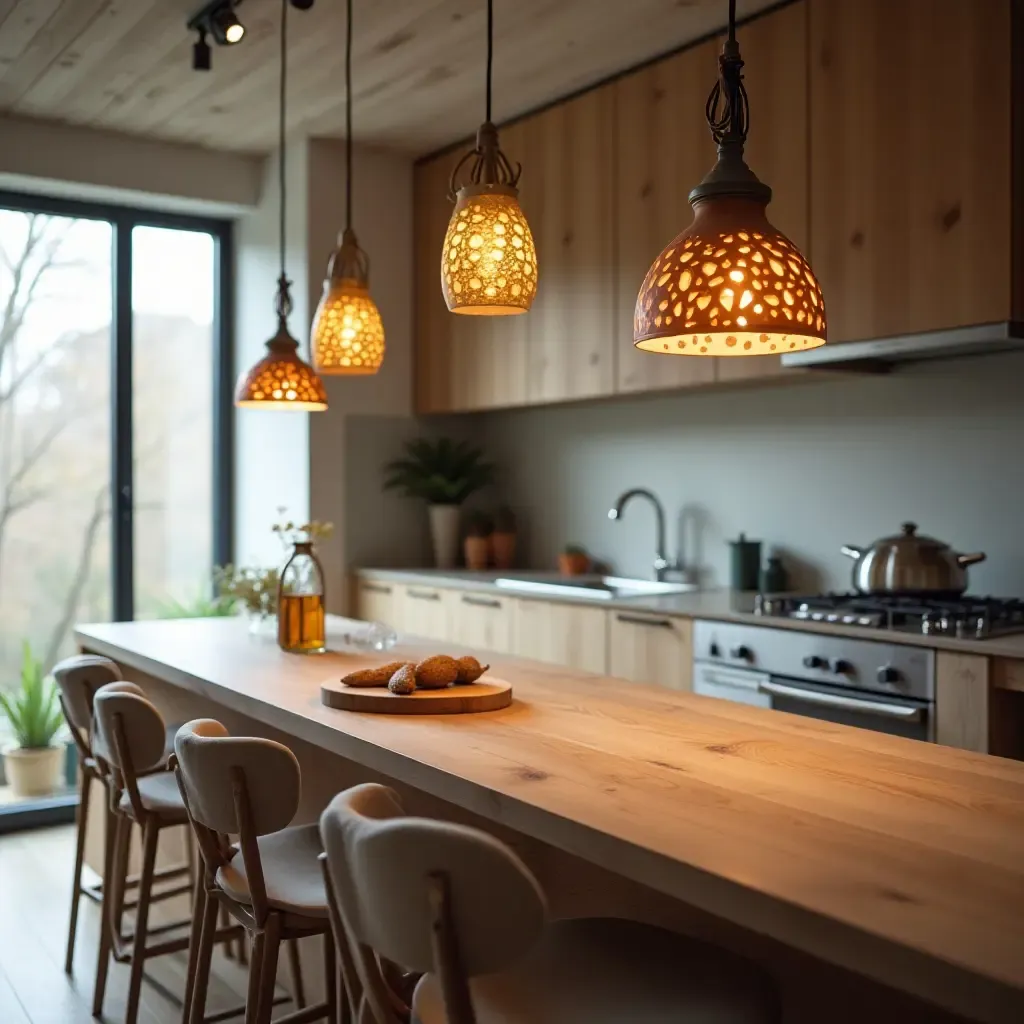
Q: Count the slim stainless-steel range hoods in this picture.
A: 1